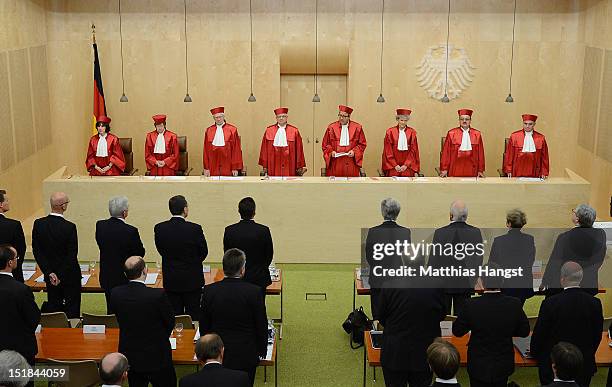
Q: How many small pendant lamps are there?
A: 7